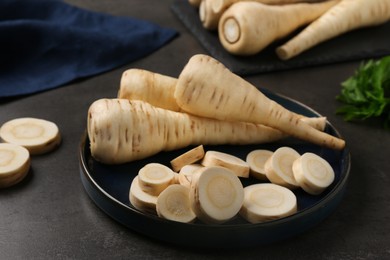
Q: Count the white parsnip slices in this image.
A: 13